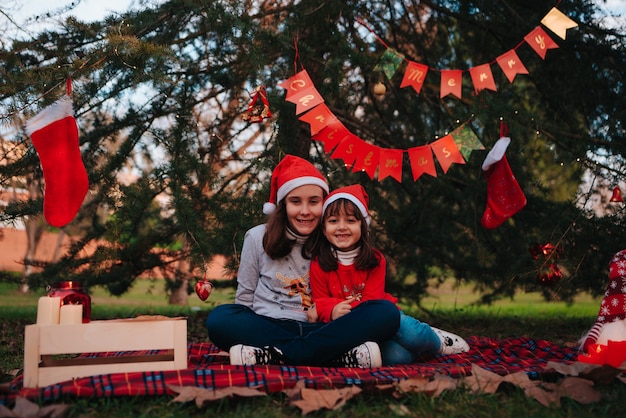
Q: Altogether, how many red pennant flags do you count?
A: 14